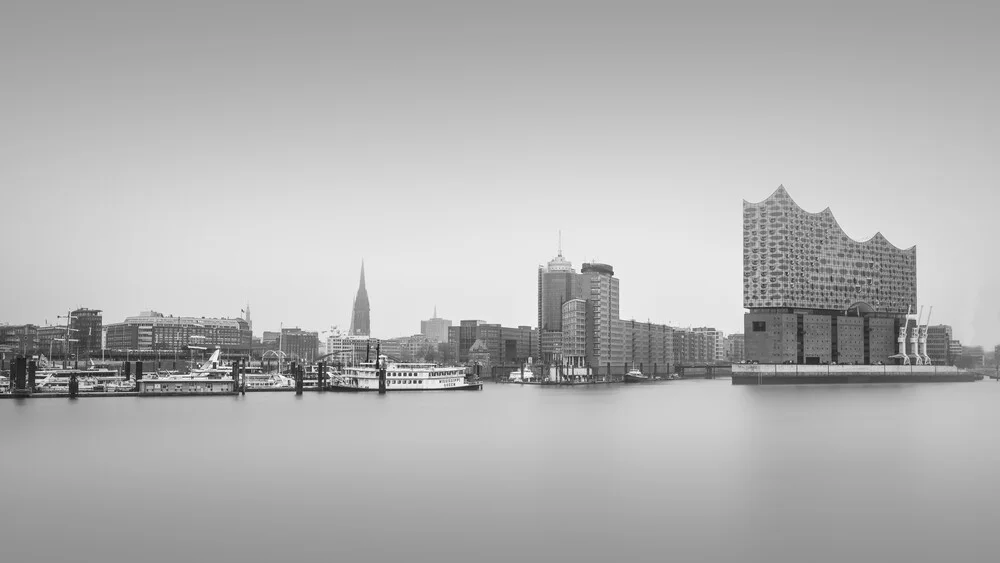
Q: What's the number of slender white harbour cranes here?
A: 3